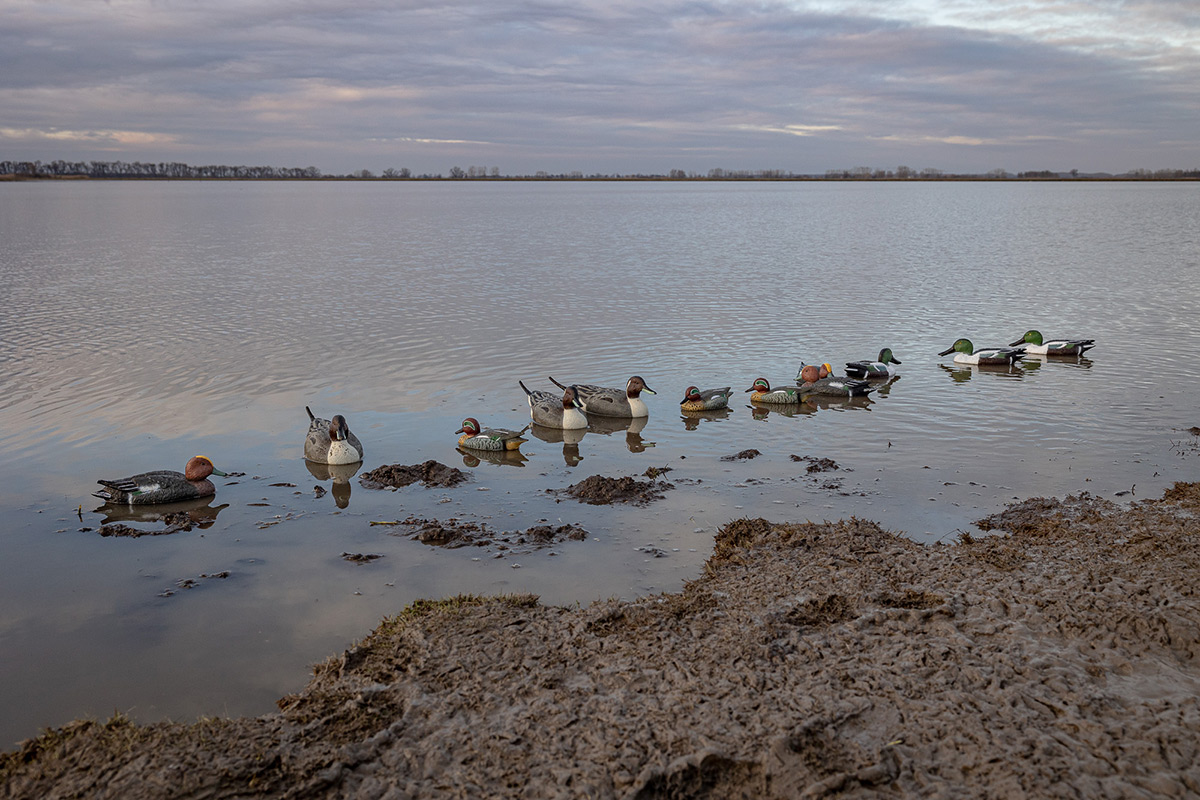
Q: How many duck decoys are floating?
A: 12